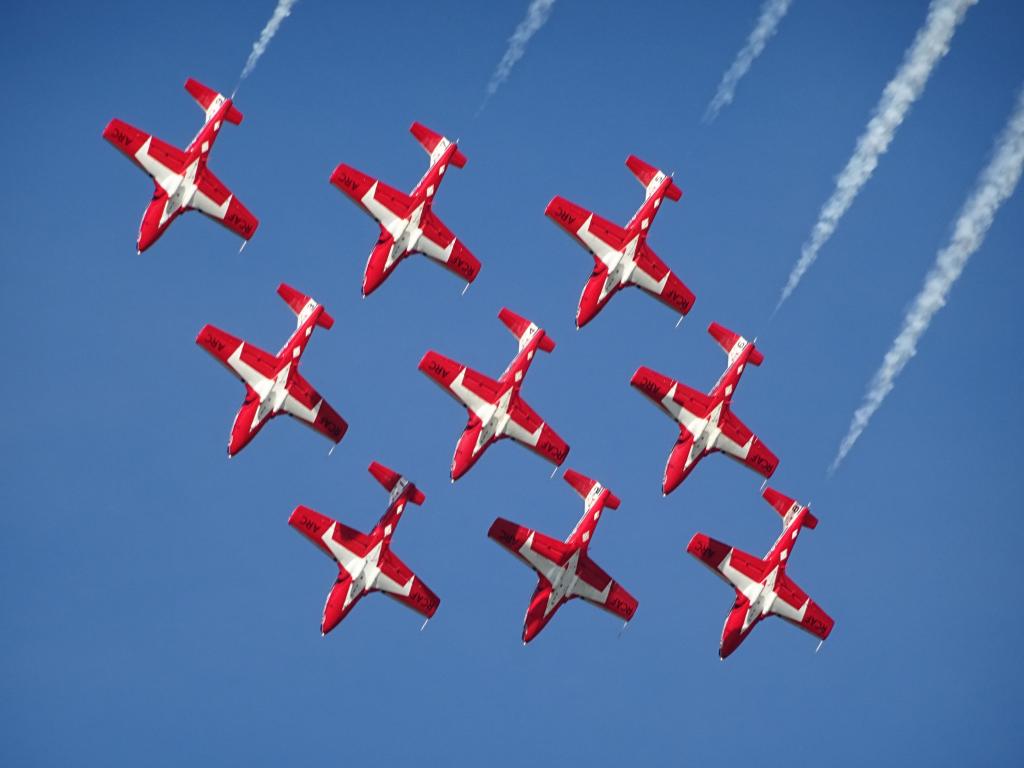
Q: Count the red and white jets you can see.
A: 9